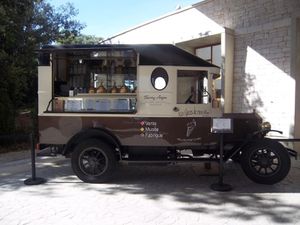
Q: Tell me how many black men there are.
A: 0